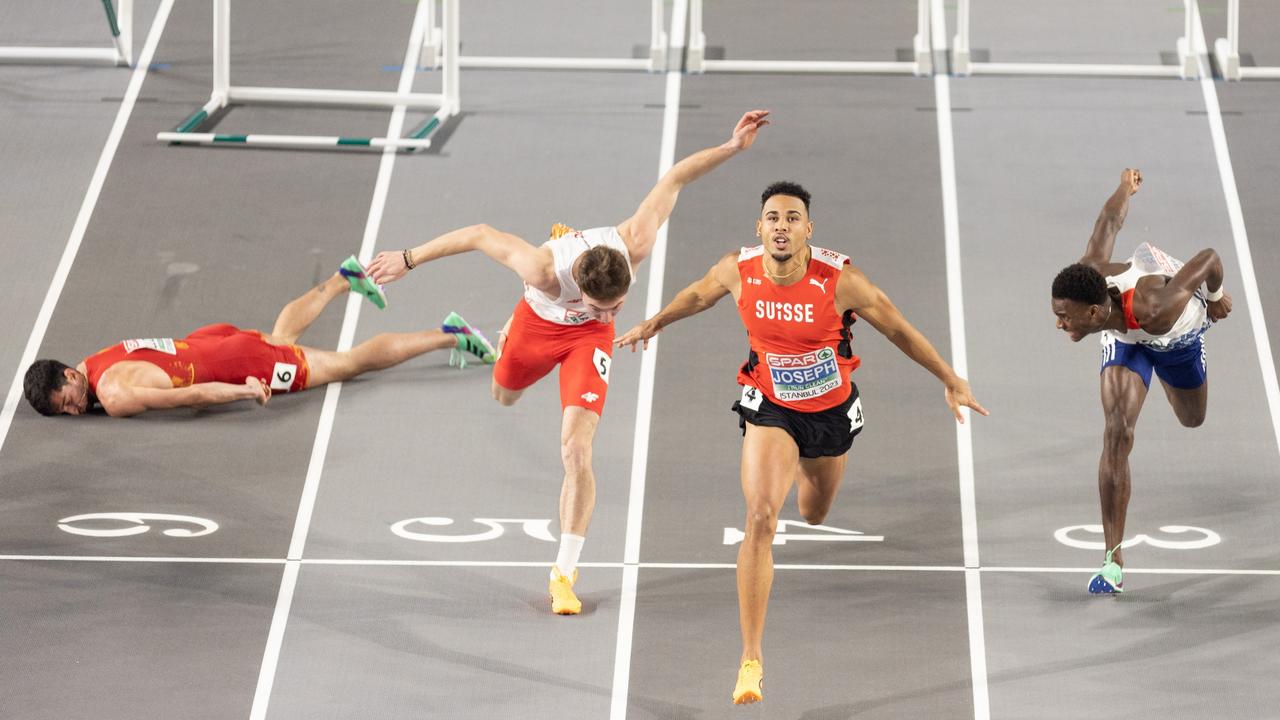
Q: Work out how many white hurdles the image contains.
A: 6